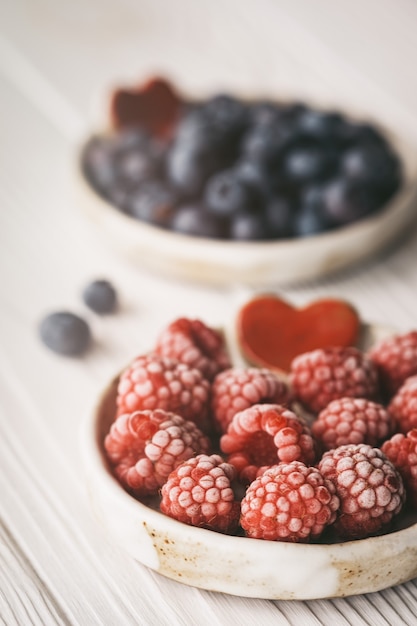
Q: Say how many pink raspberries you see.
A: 13